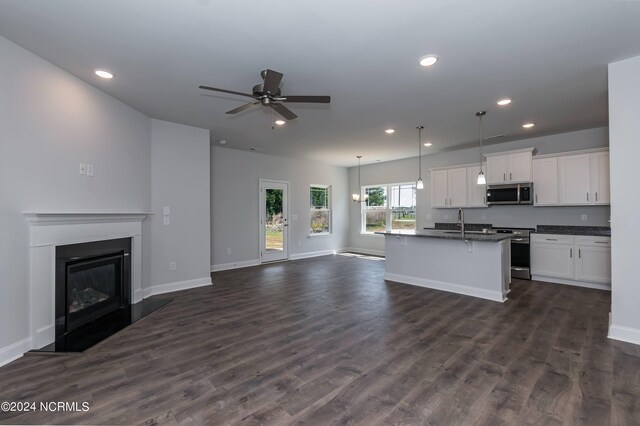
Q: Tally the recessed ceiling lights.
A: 7